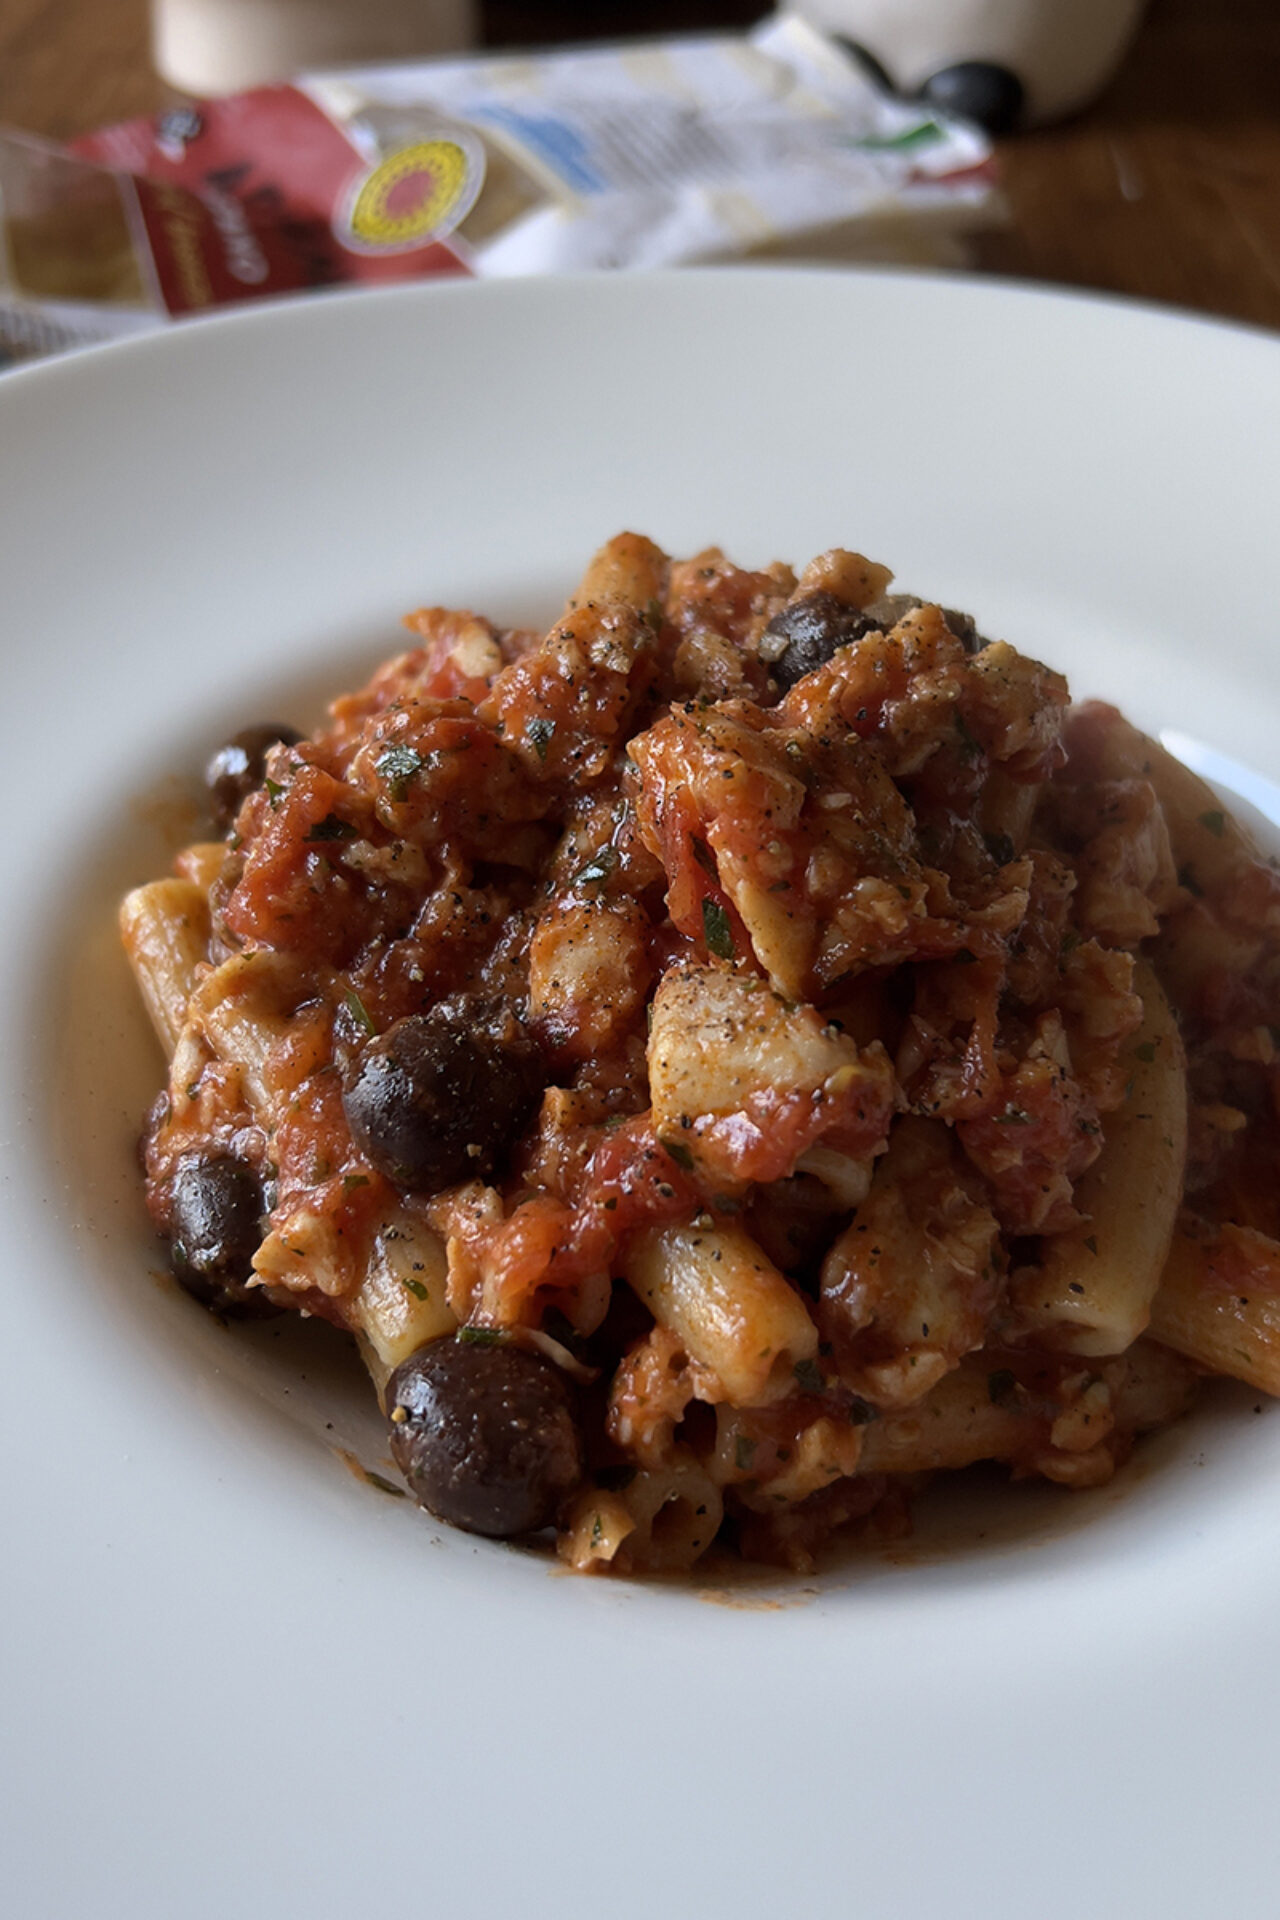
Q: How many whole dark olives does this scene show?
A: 5